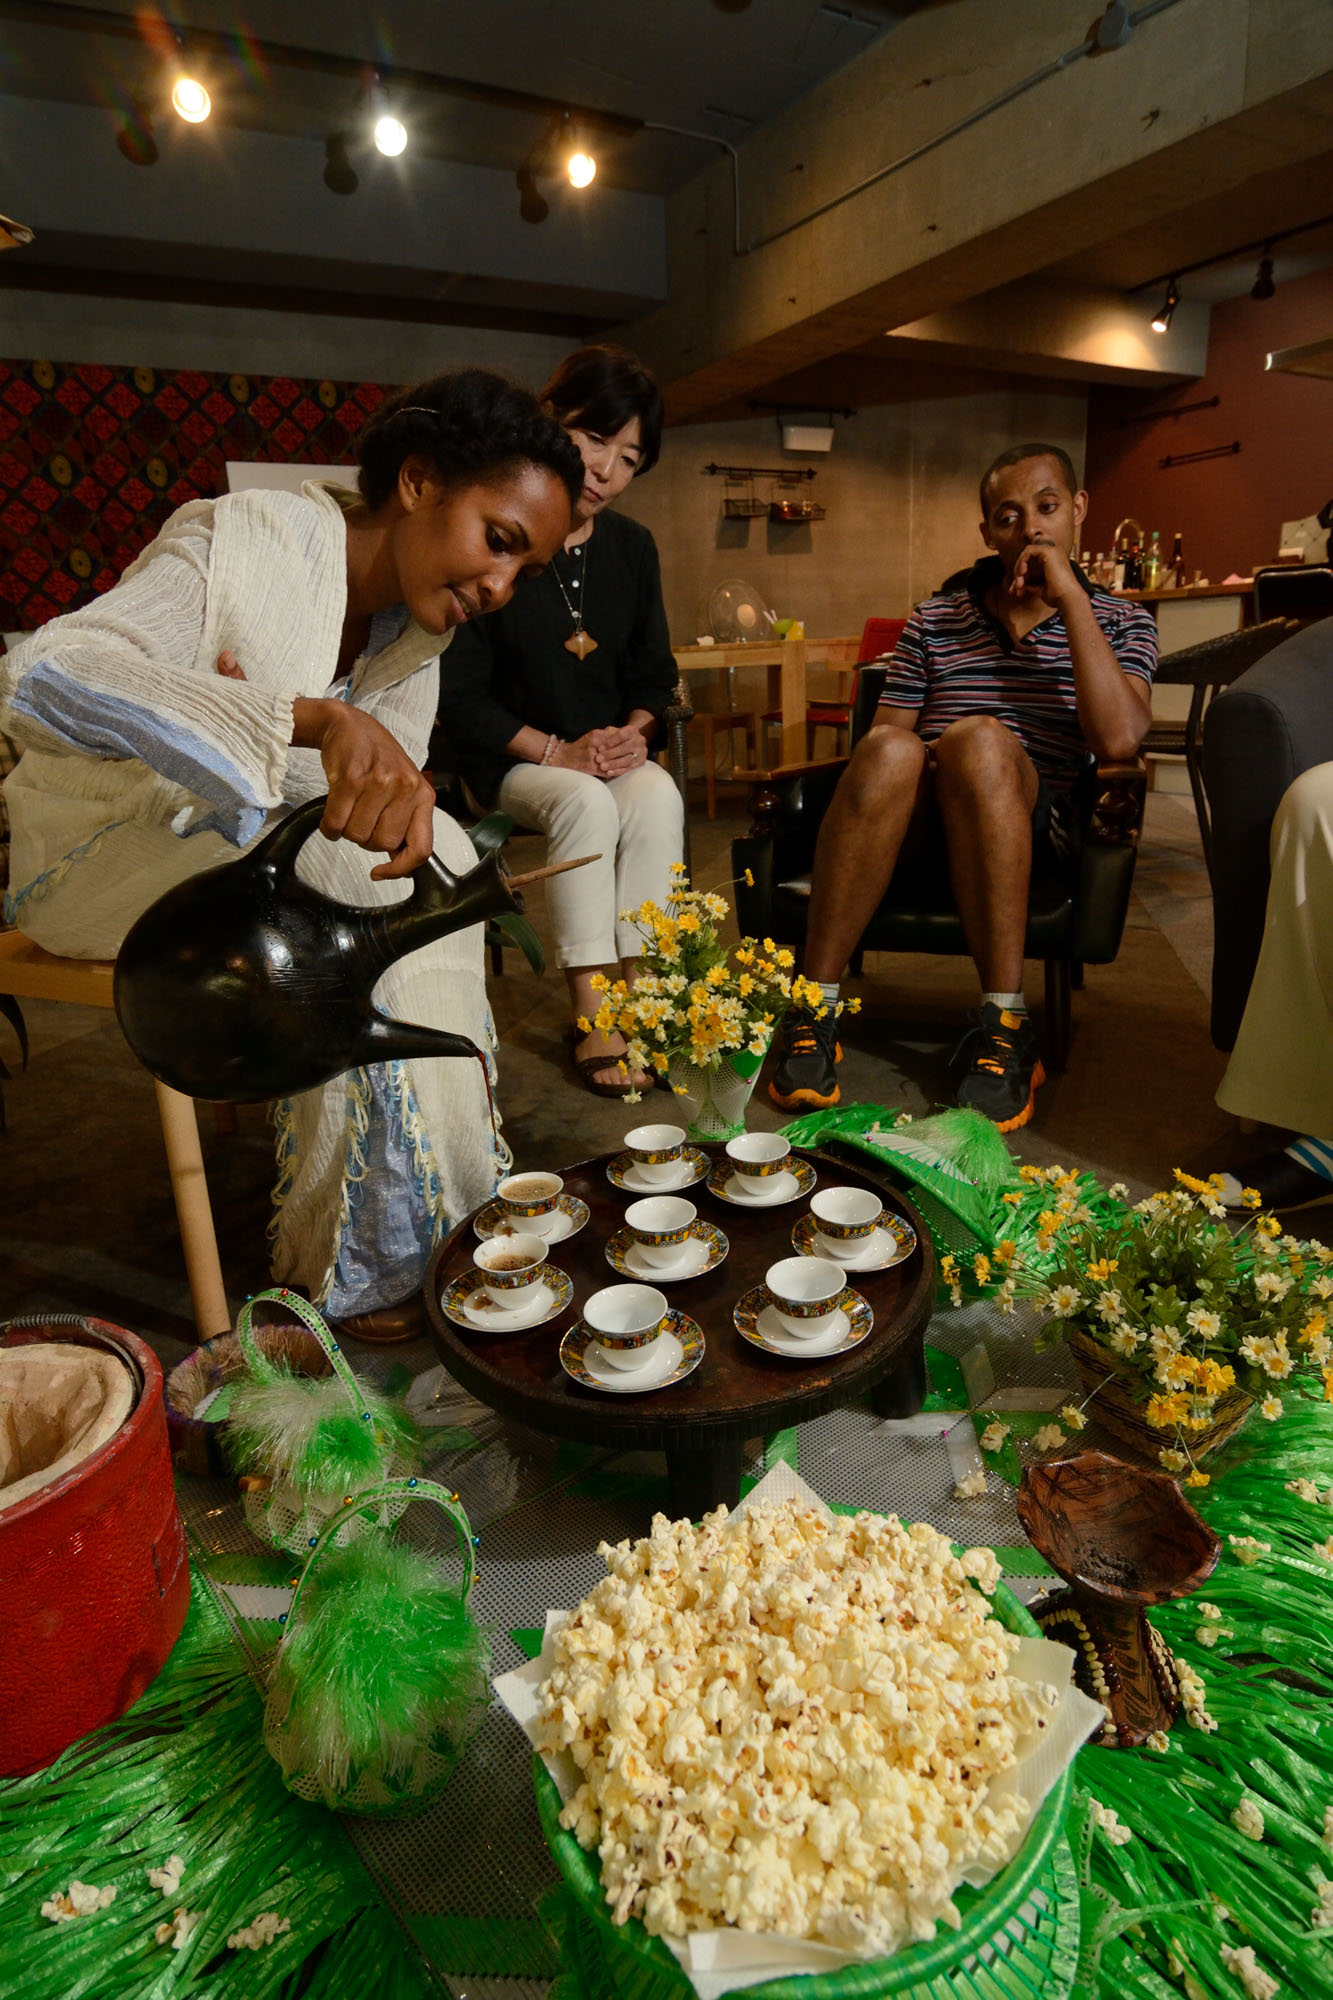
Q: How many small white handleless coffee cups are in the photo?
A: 8